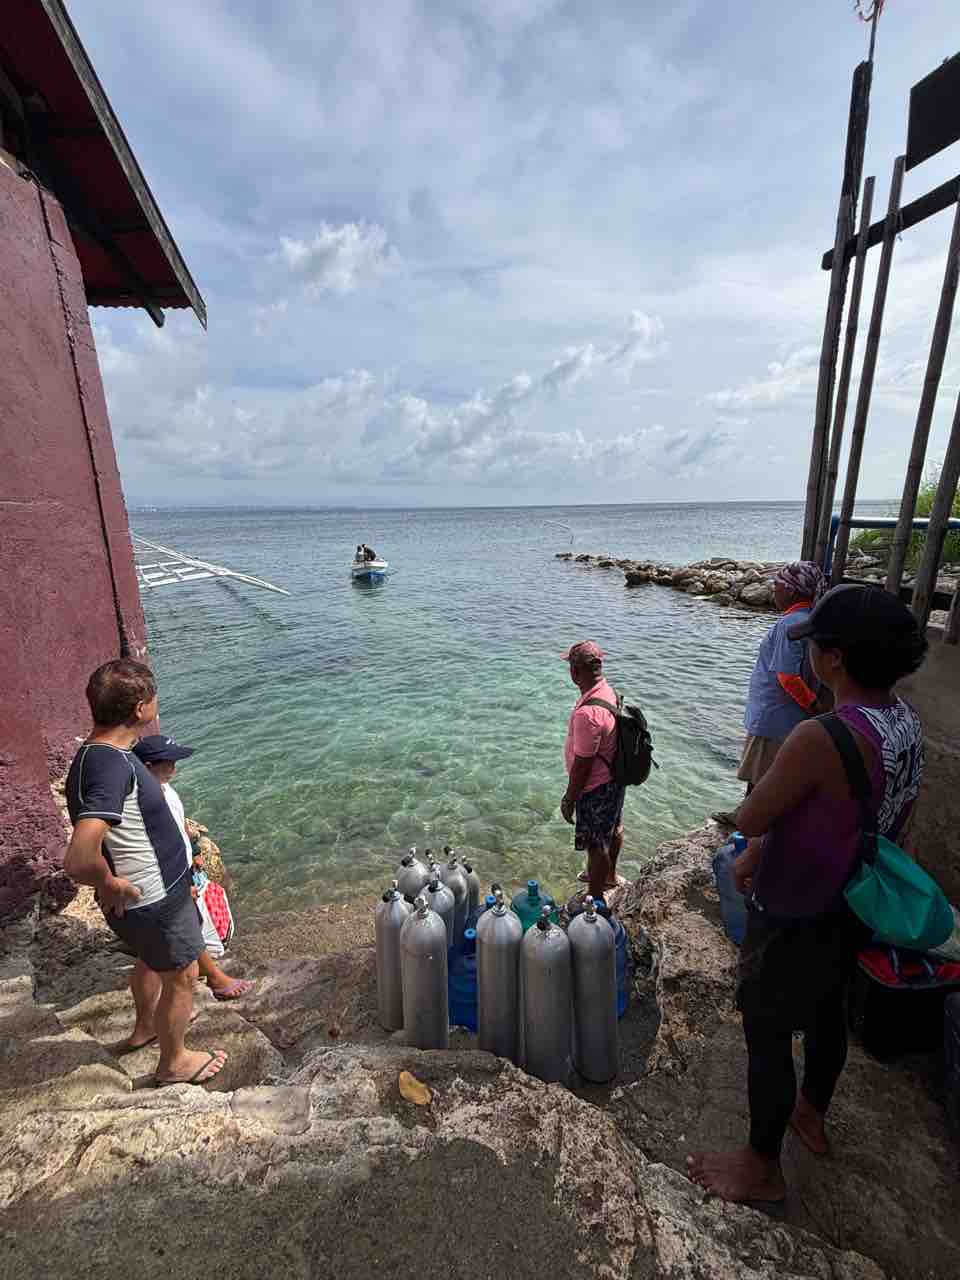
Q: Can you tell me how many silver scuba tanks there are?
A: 10